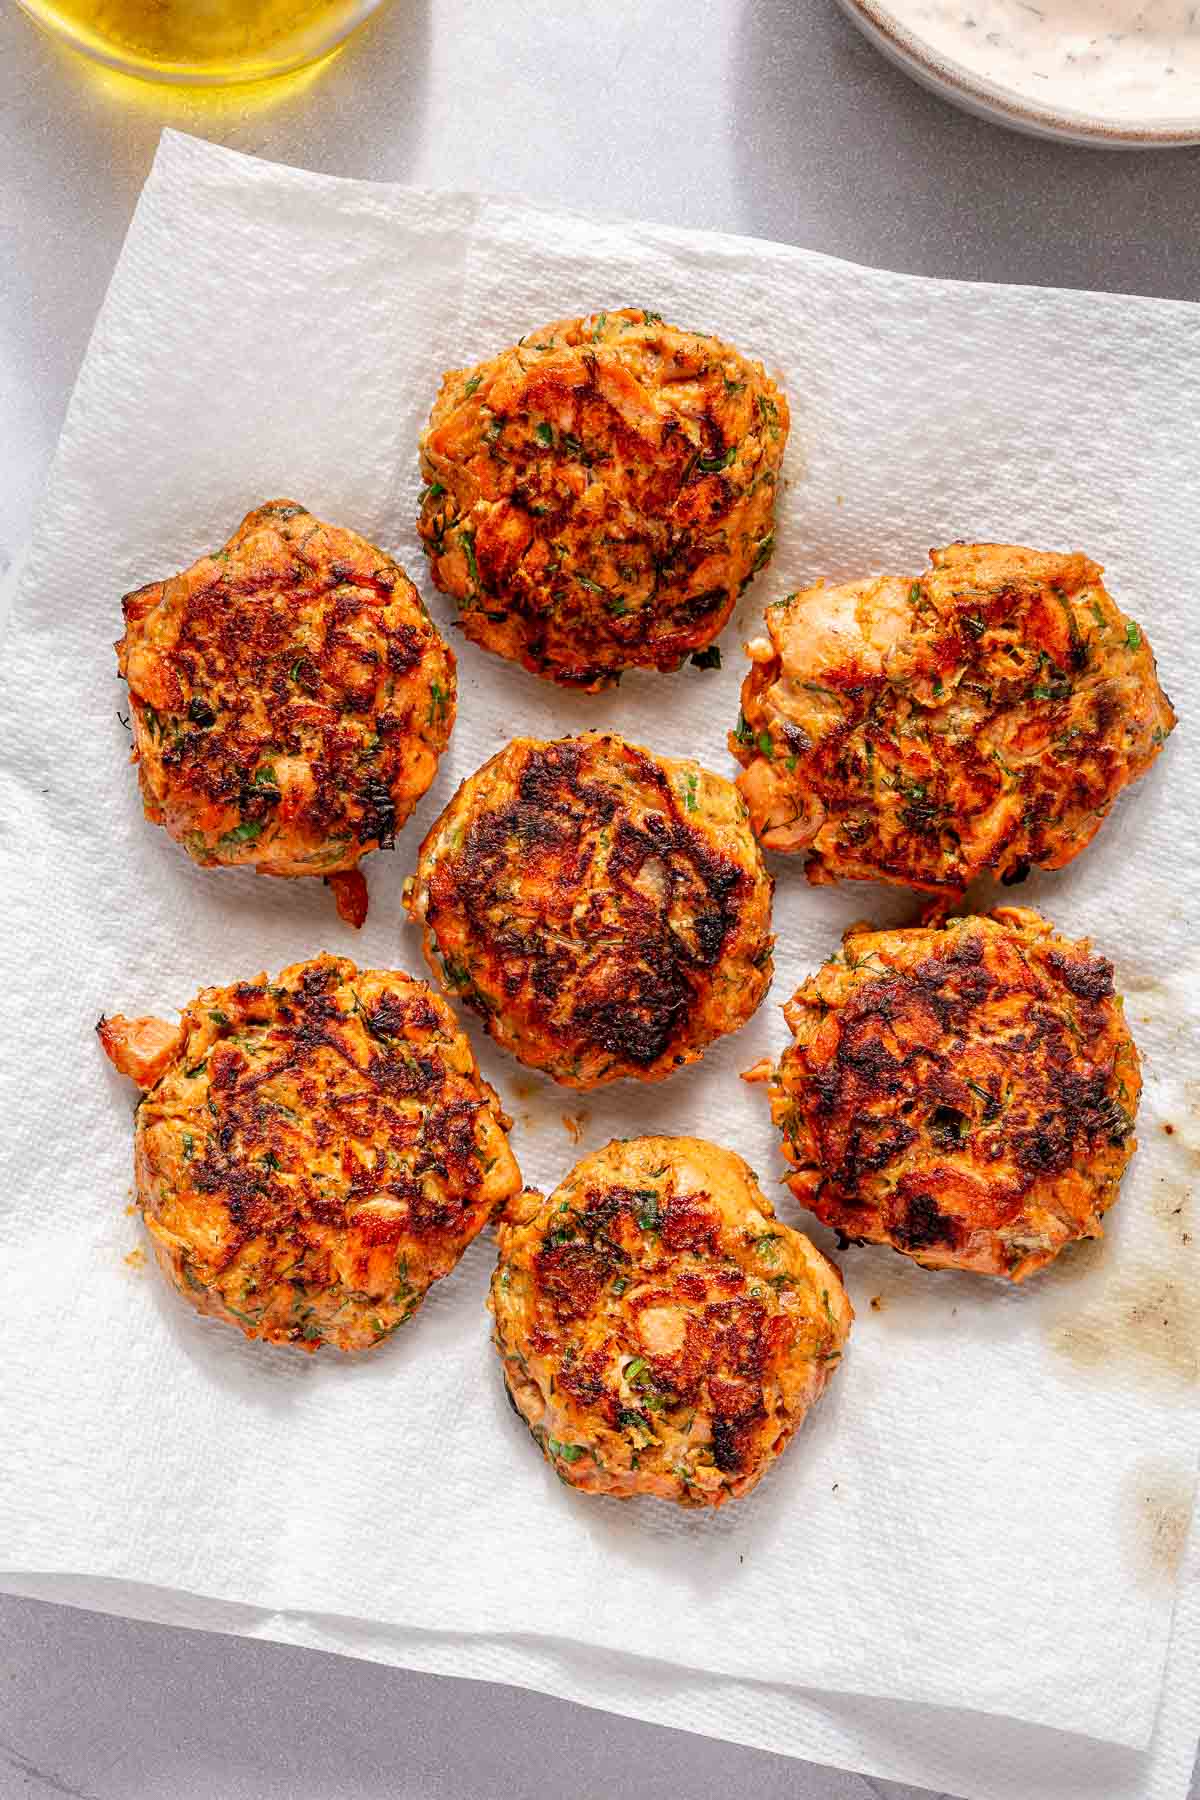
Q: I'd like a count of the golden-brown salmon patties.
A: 7